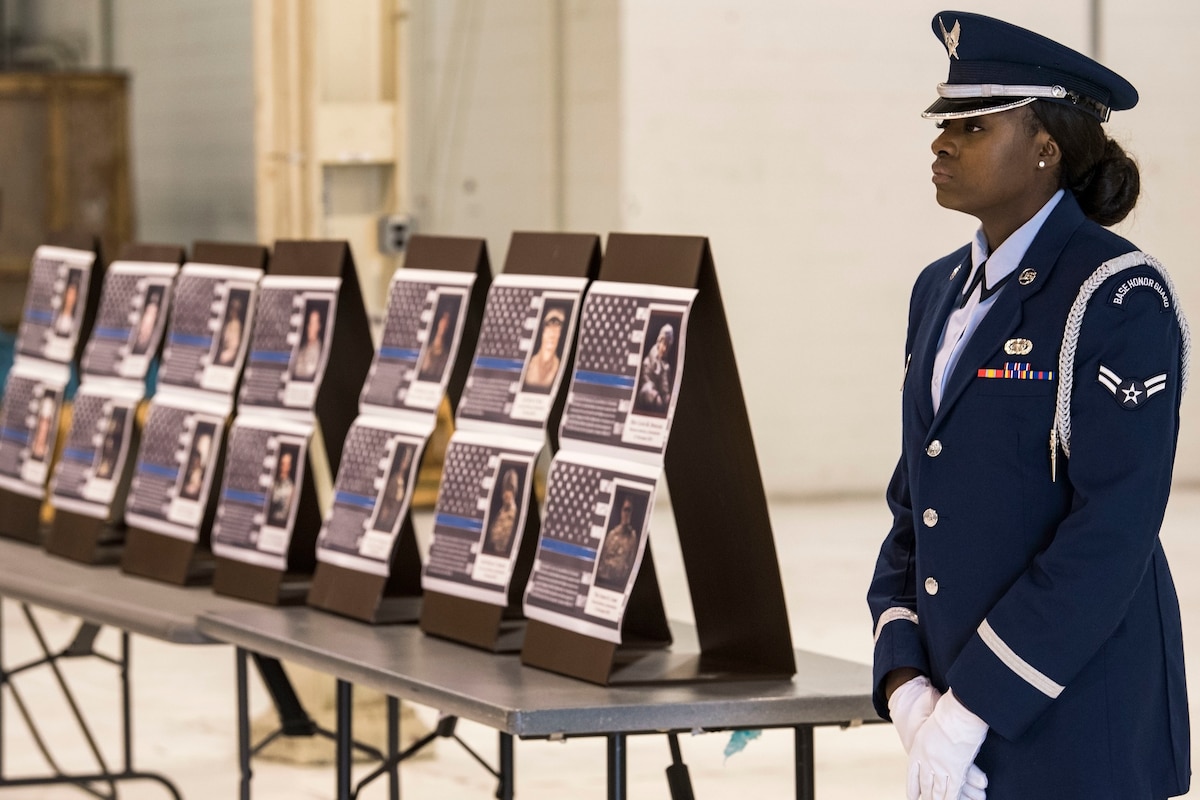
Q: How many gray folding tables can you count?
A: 2